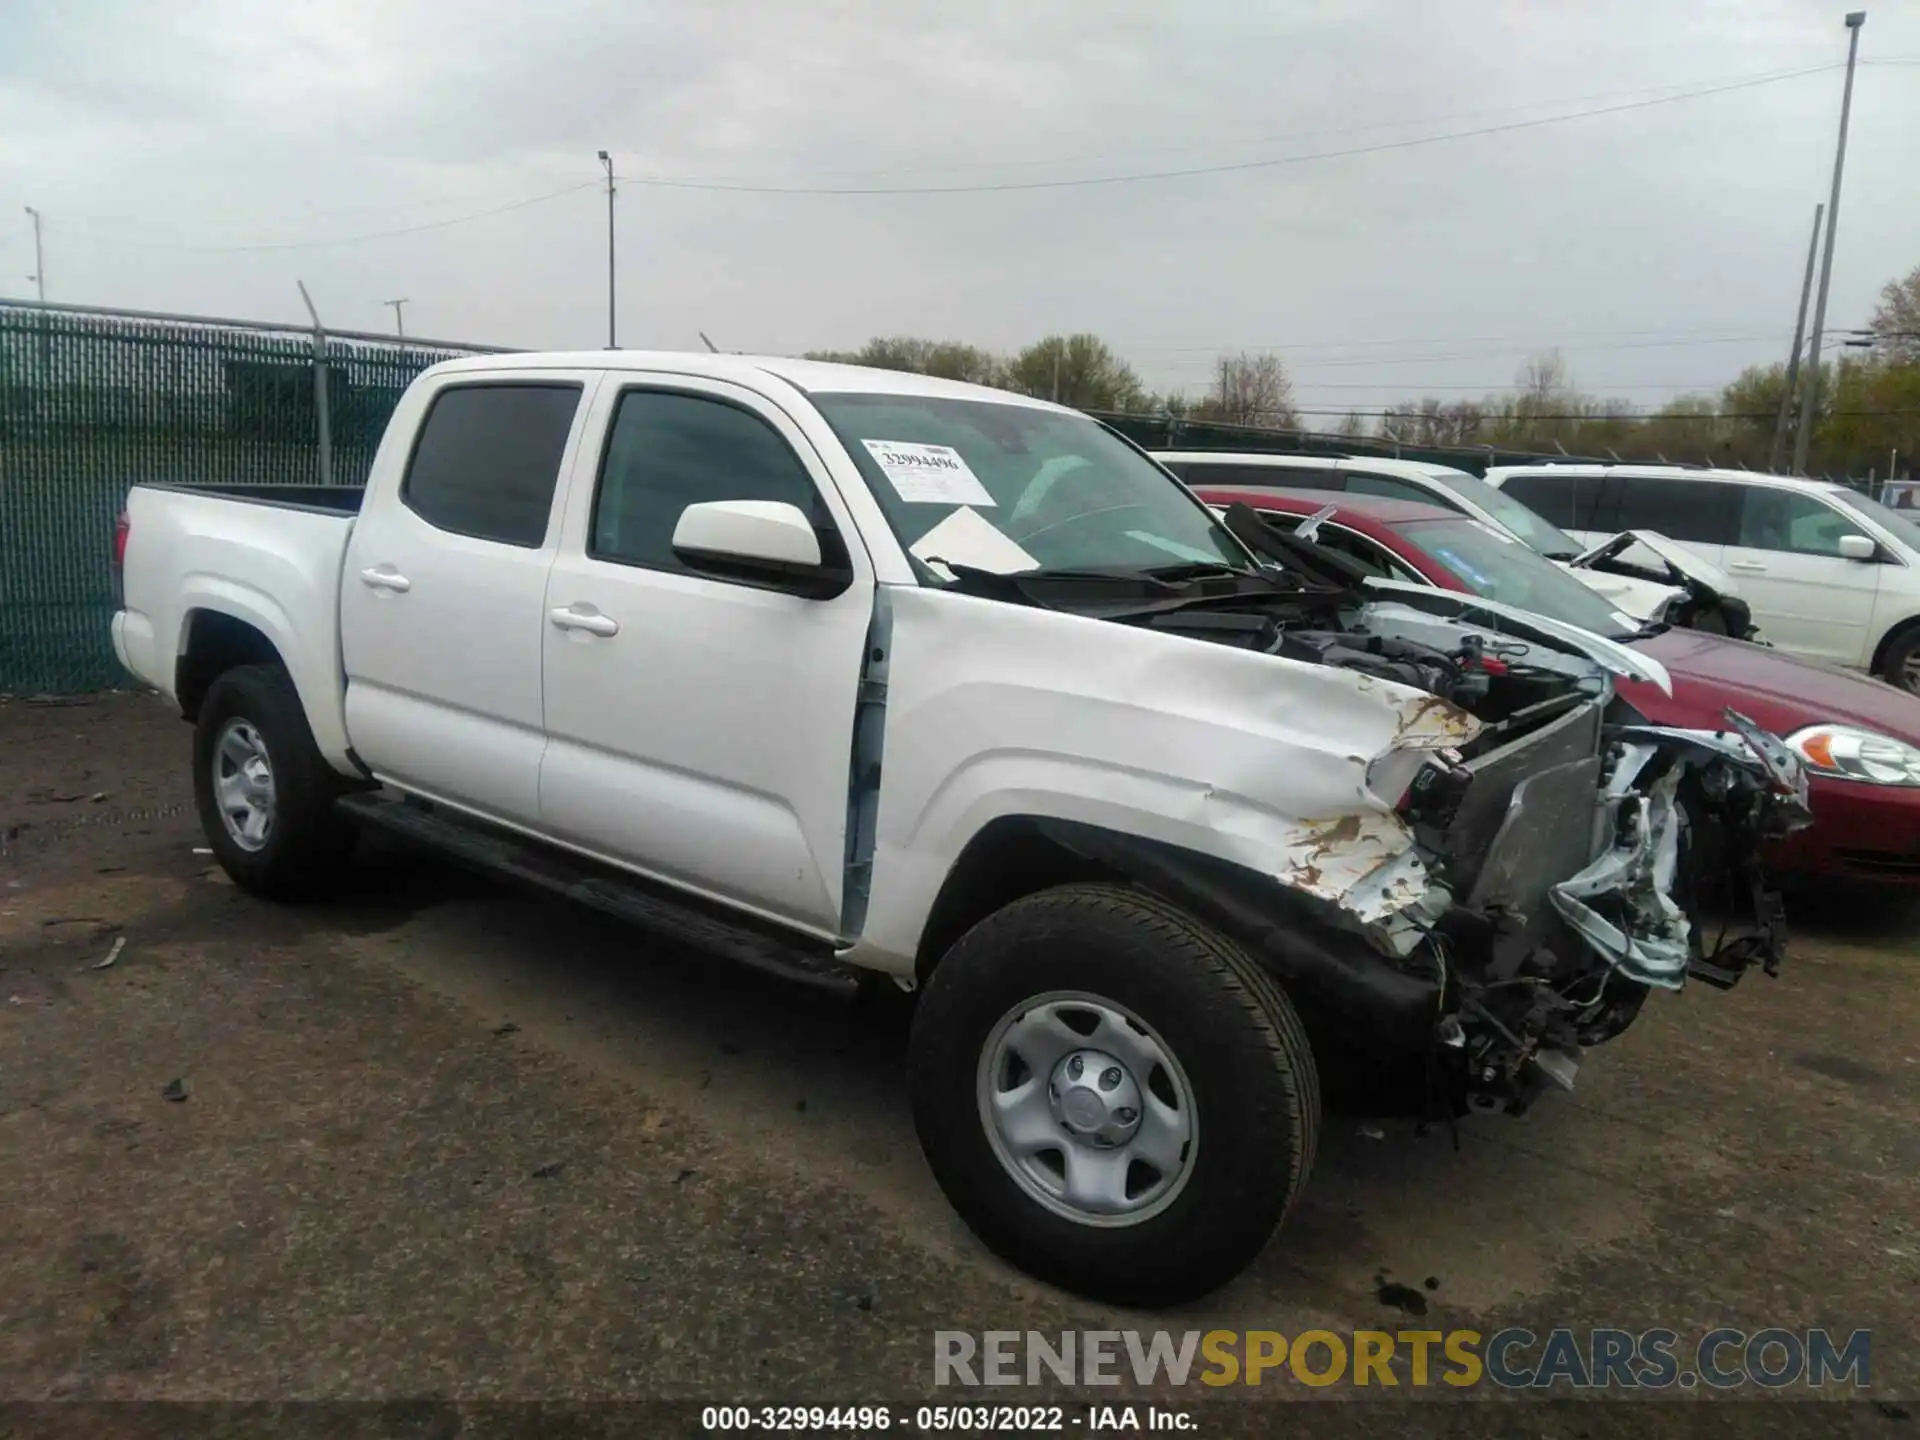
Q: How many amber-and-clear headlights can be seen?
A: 1